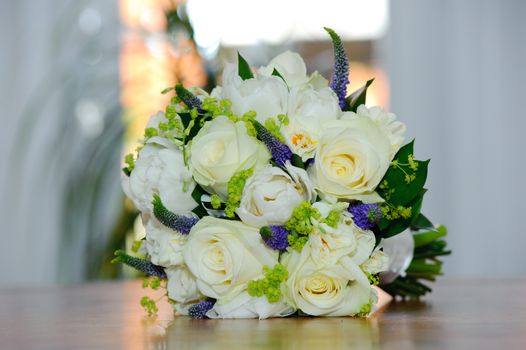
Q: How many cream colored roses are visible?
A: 4